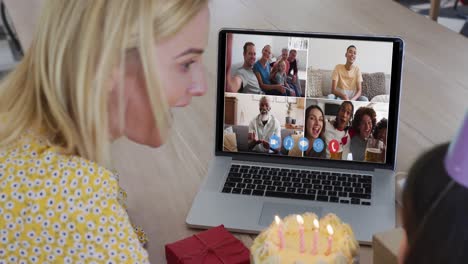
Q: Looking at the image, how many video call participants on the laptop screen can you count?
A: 11